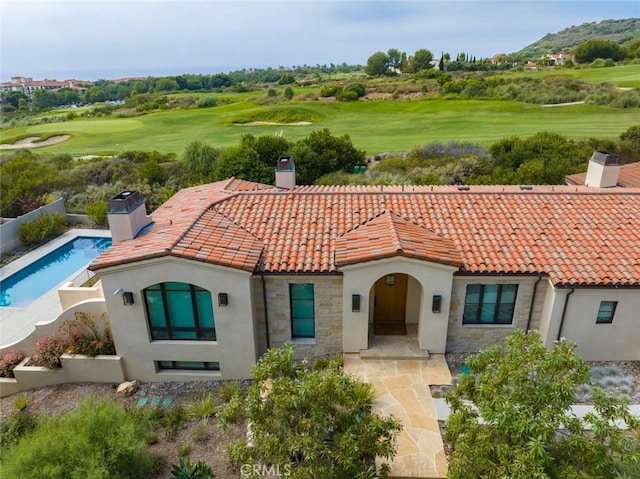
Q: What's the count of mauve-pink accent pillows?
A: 0